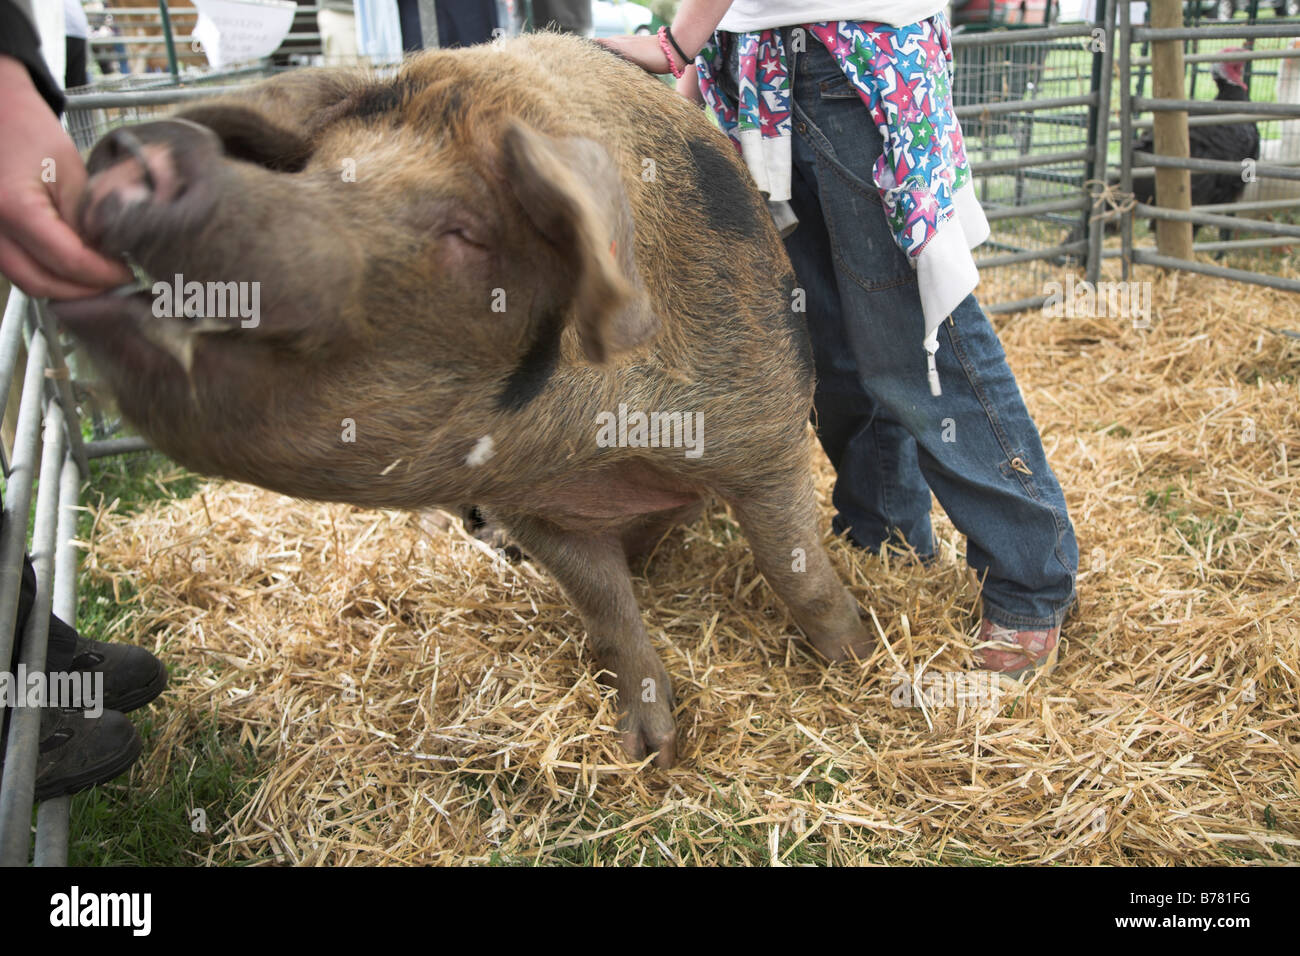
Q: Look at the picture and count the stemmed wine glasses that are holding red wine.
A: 0